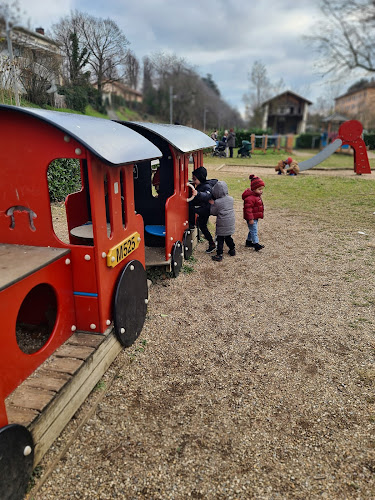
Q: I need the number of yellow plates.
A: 1